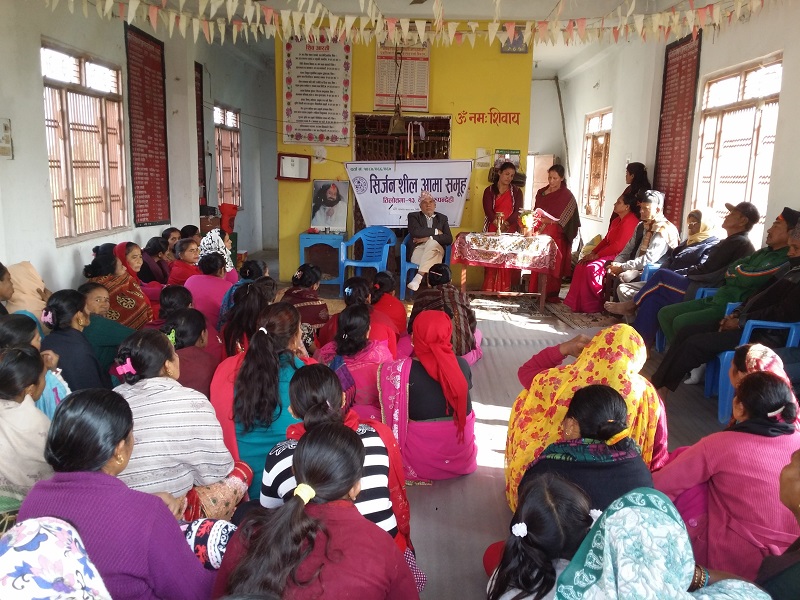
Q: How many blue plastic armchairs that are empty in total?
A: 1